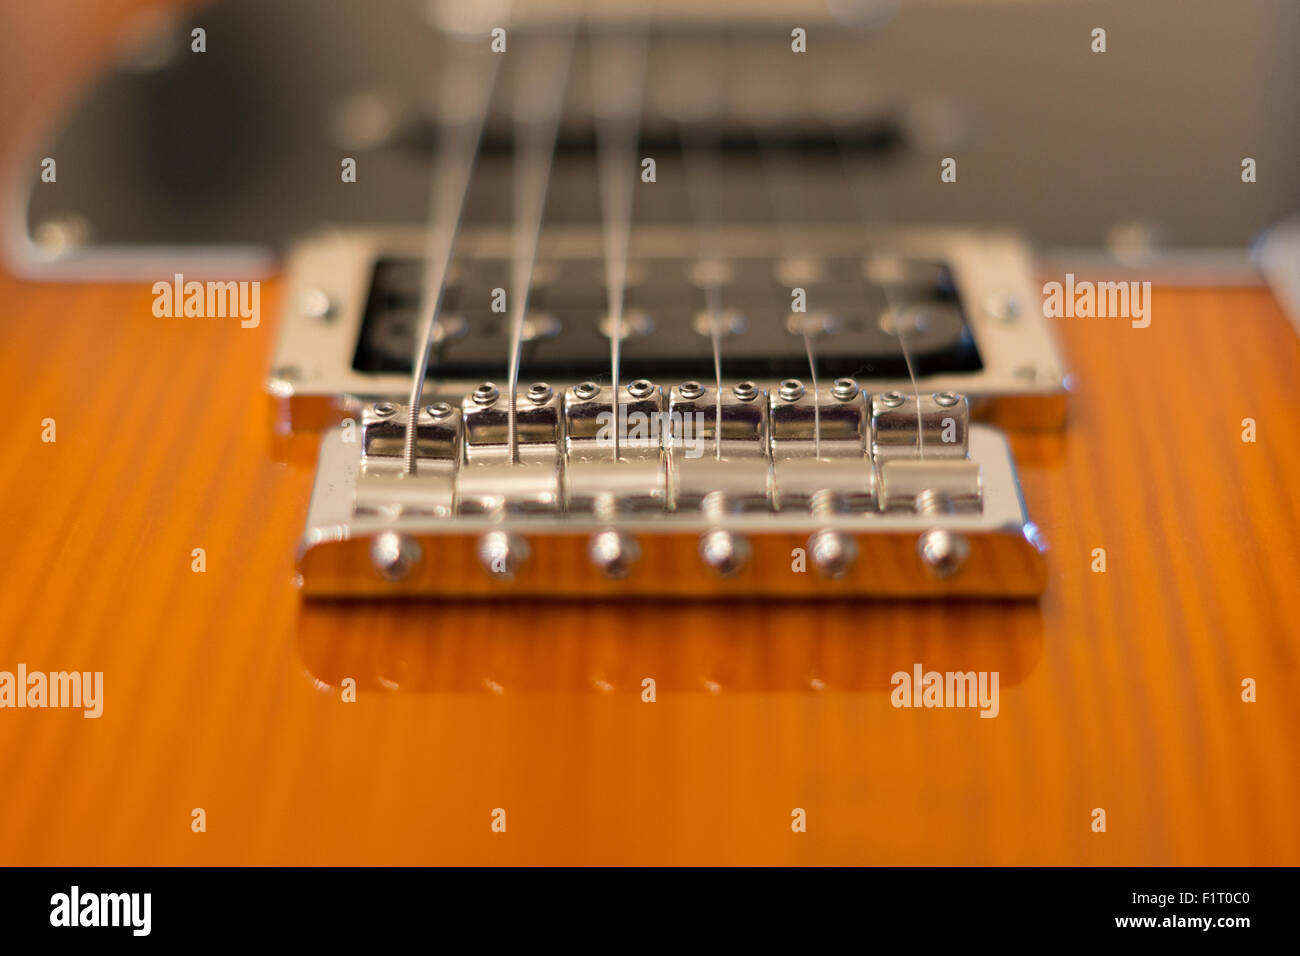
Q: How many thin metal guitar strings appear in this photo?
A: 6